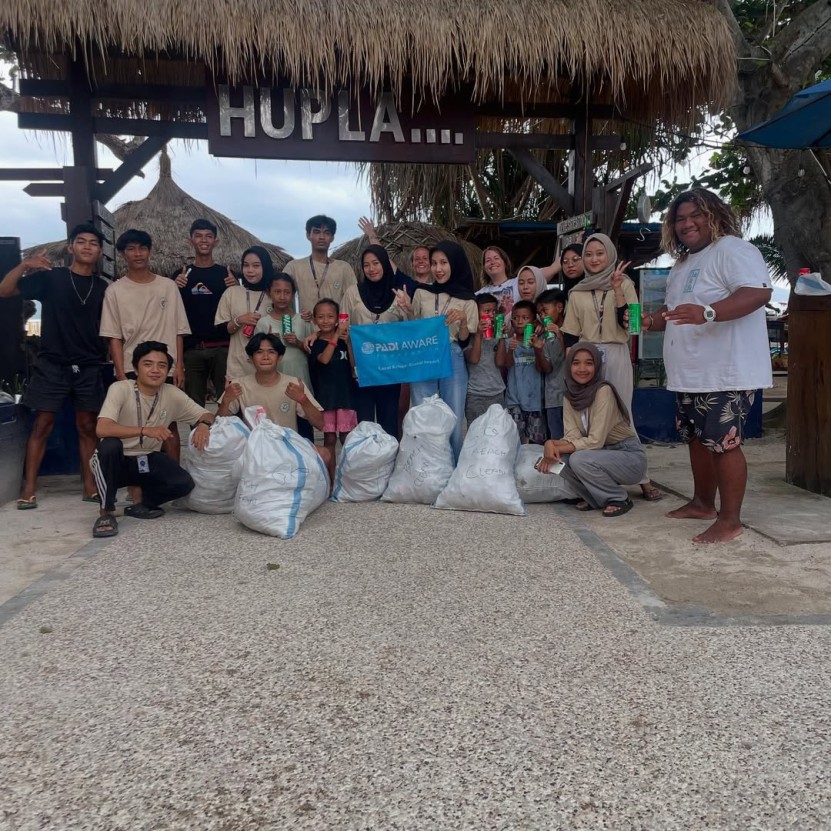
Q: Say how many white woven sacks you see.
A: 6